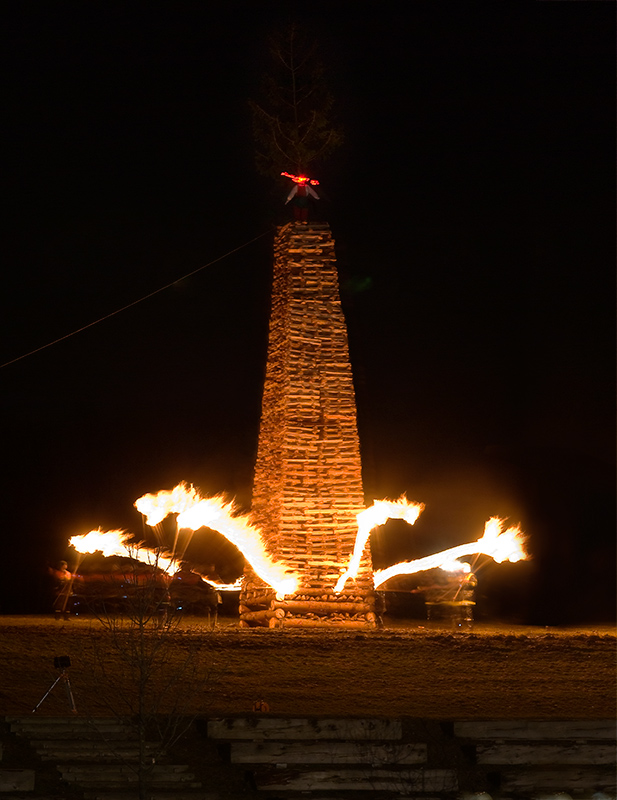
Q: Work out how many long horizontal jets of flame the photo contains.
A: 4